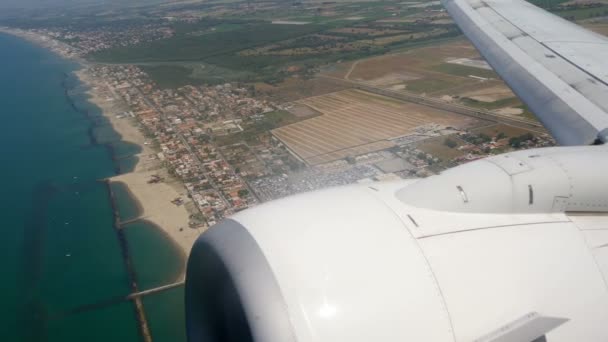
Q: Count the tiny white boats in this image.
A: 4